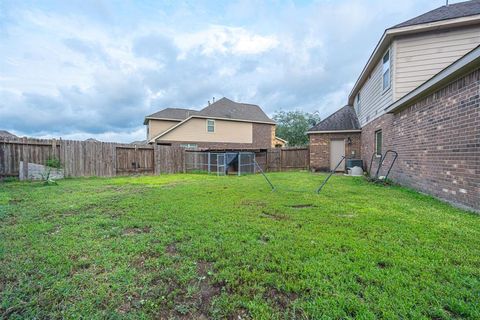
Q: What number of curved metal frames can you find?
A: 2